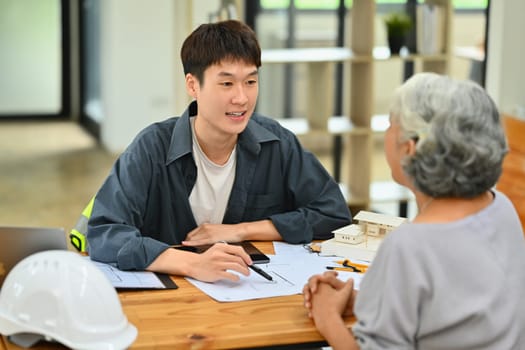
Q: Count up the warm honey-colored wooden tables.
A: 1